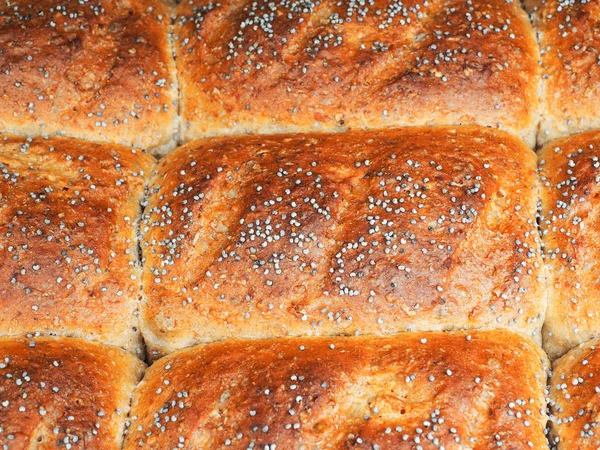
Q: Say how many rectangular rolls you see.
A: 9